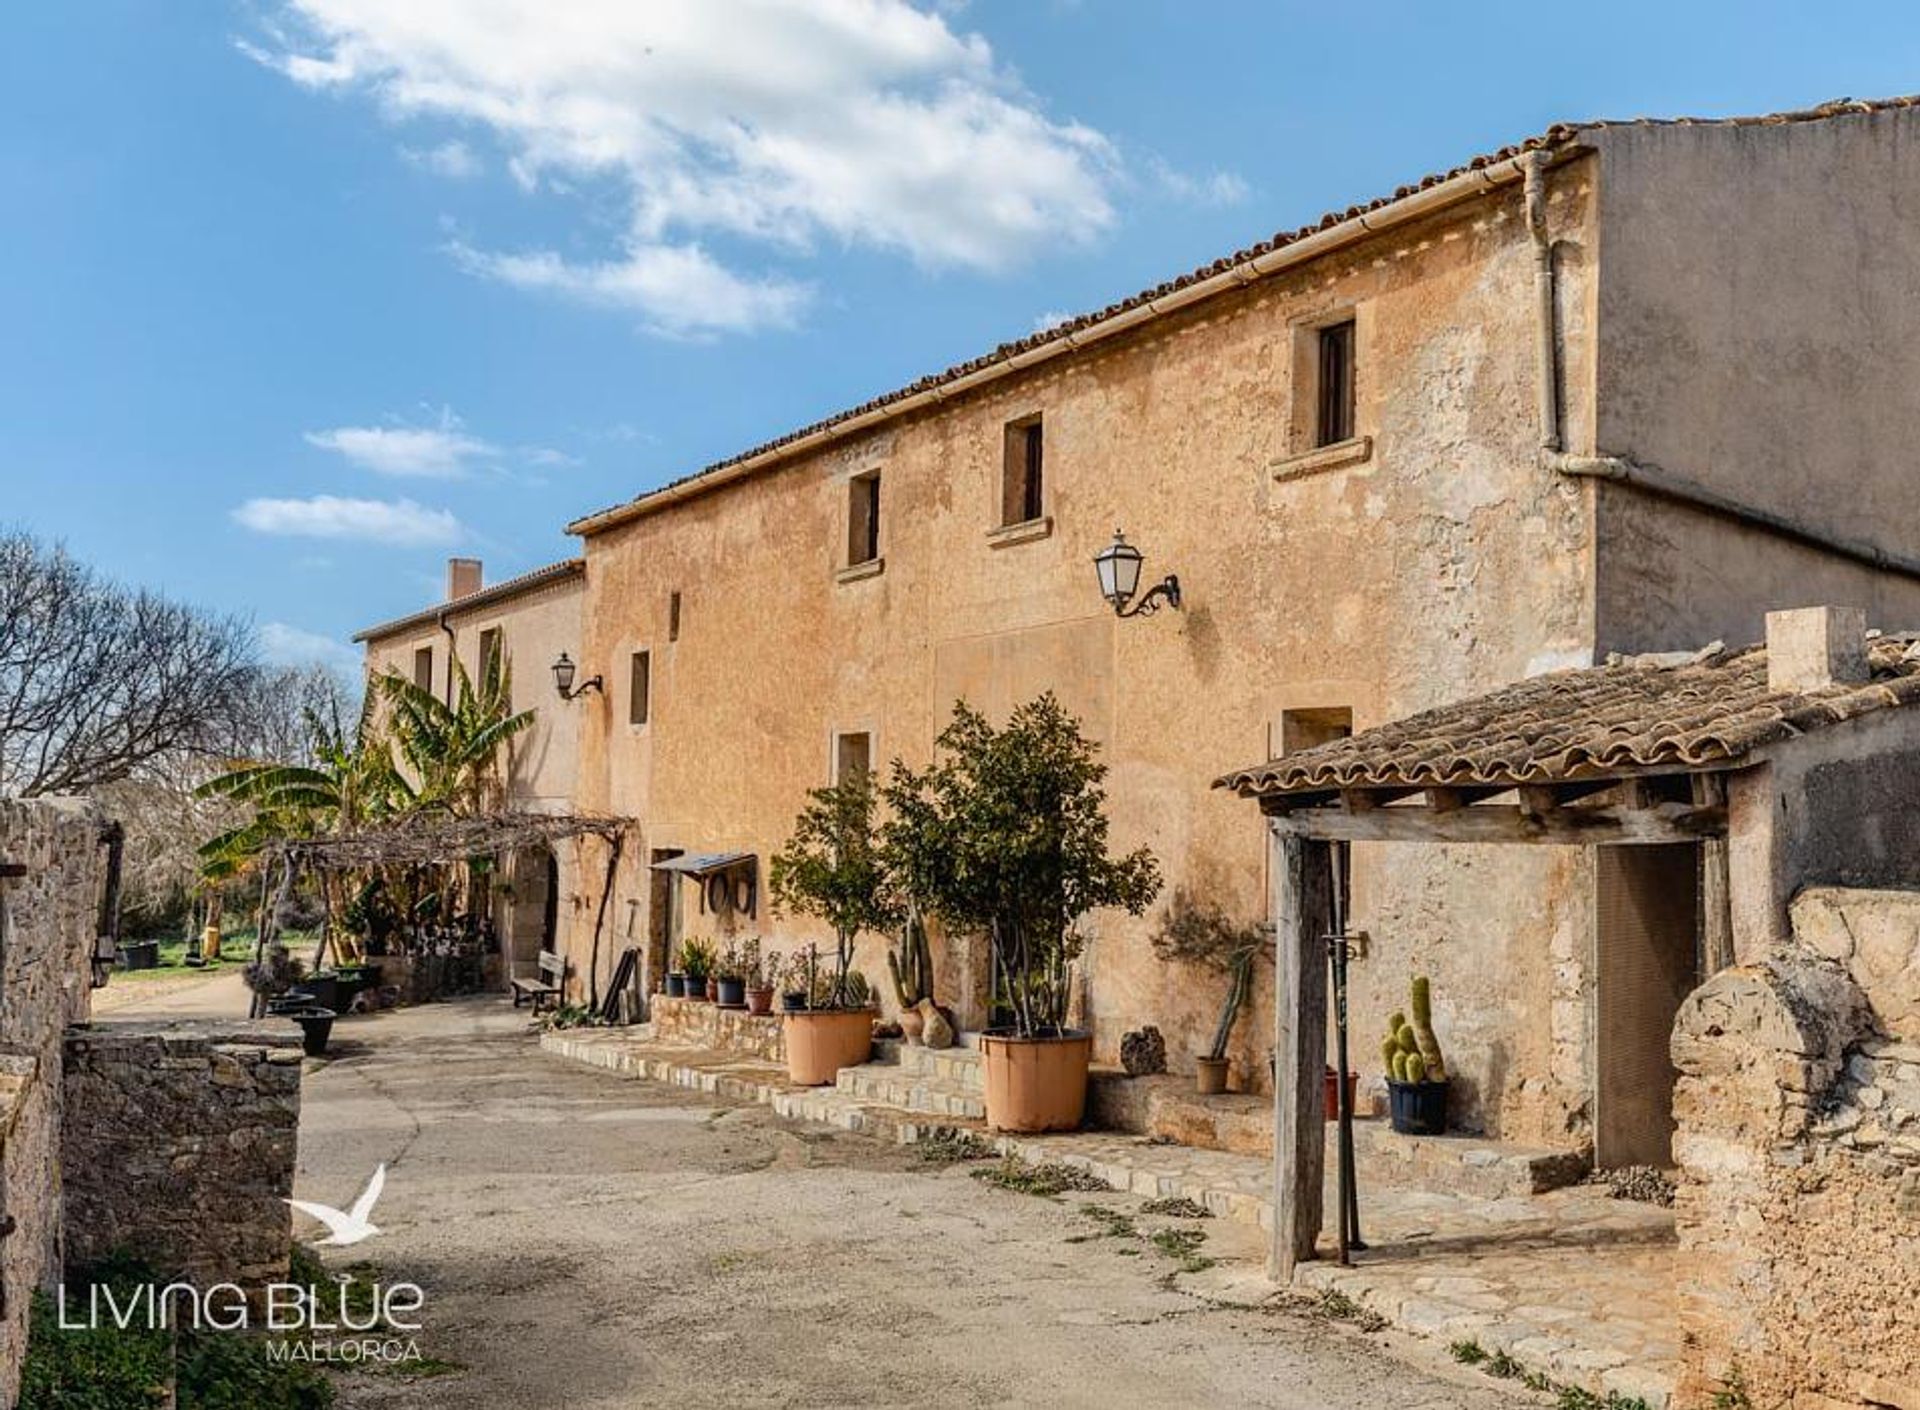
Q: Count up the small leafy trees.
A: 2